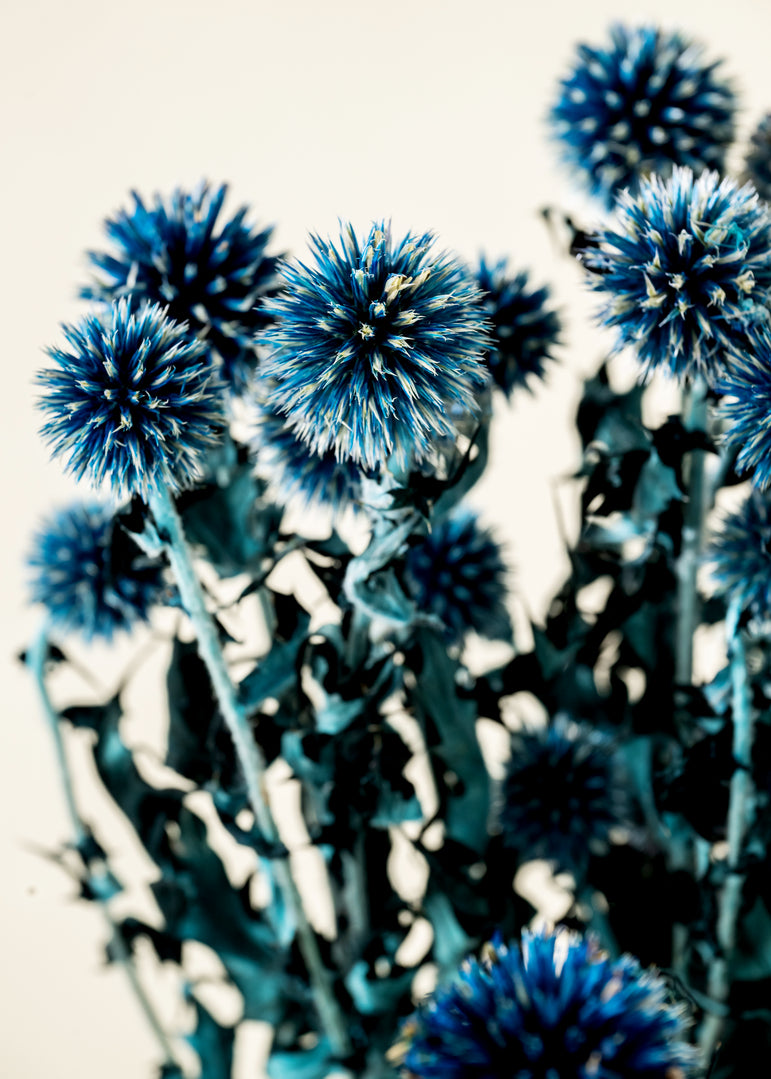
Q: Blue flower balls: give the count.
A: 14